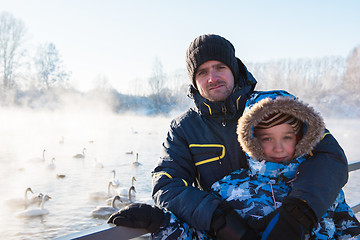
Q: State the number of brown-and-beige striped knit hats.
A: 1